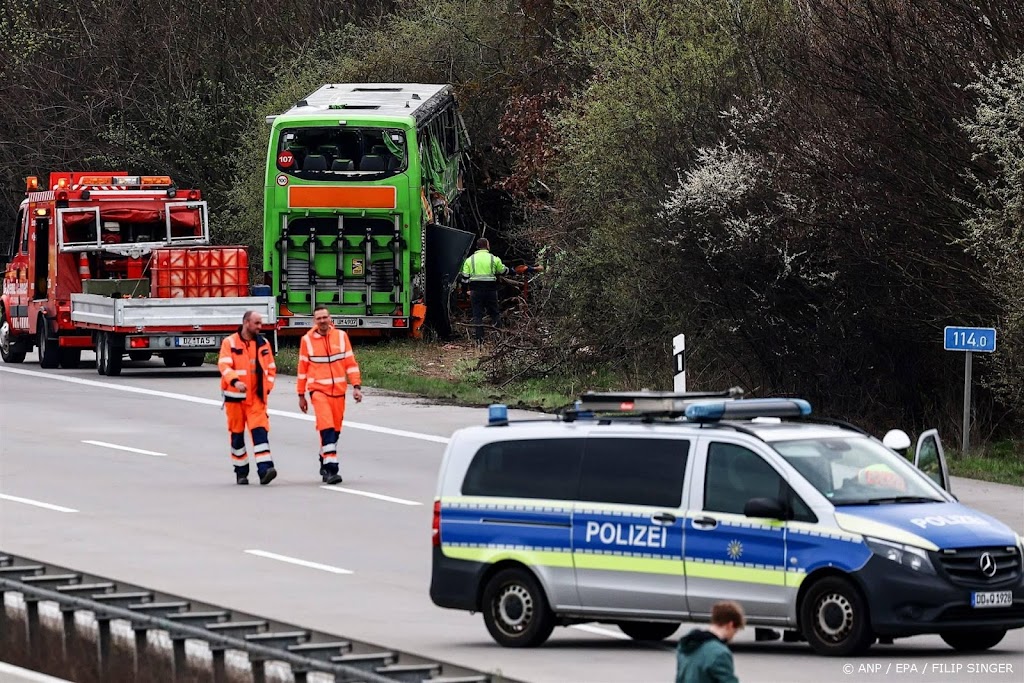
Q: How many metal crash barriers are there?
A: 1